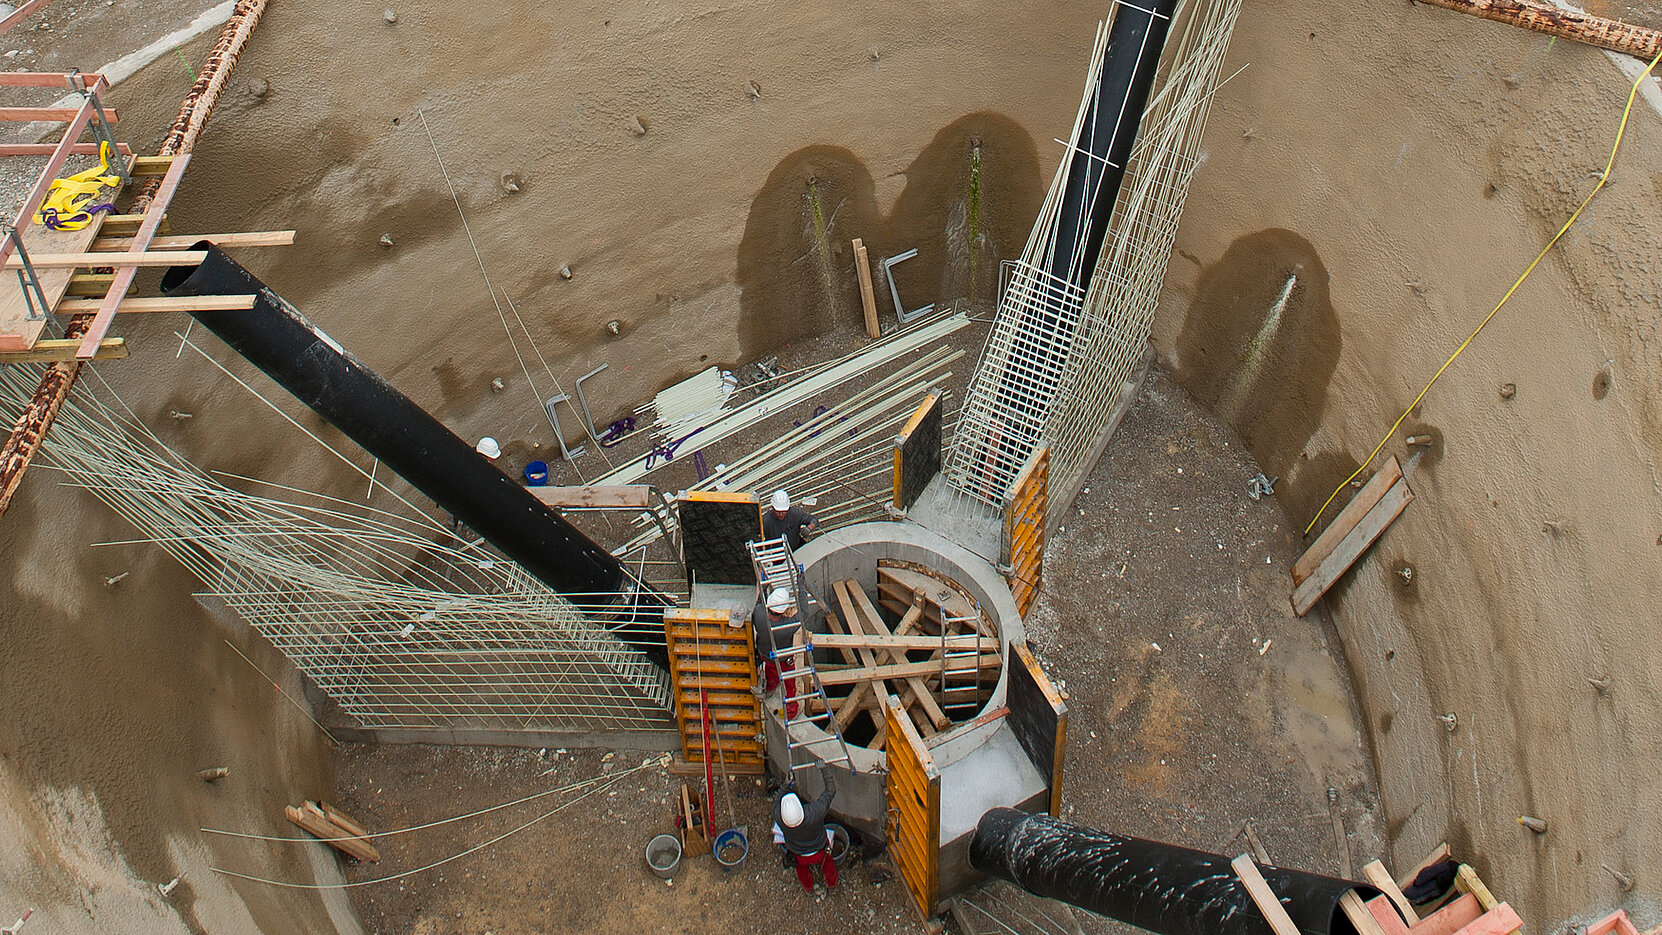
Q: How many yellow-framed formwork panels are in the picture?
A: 6